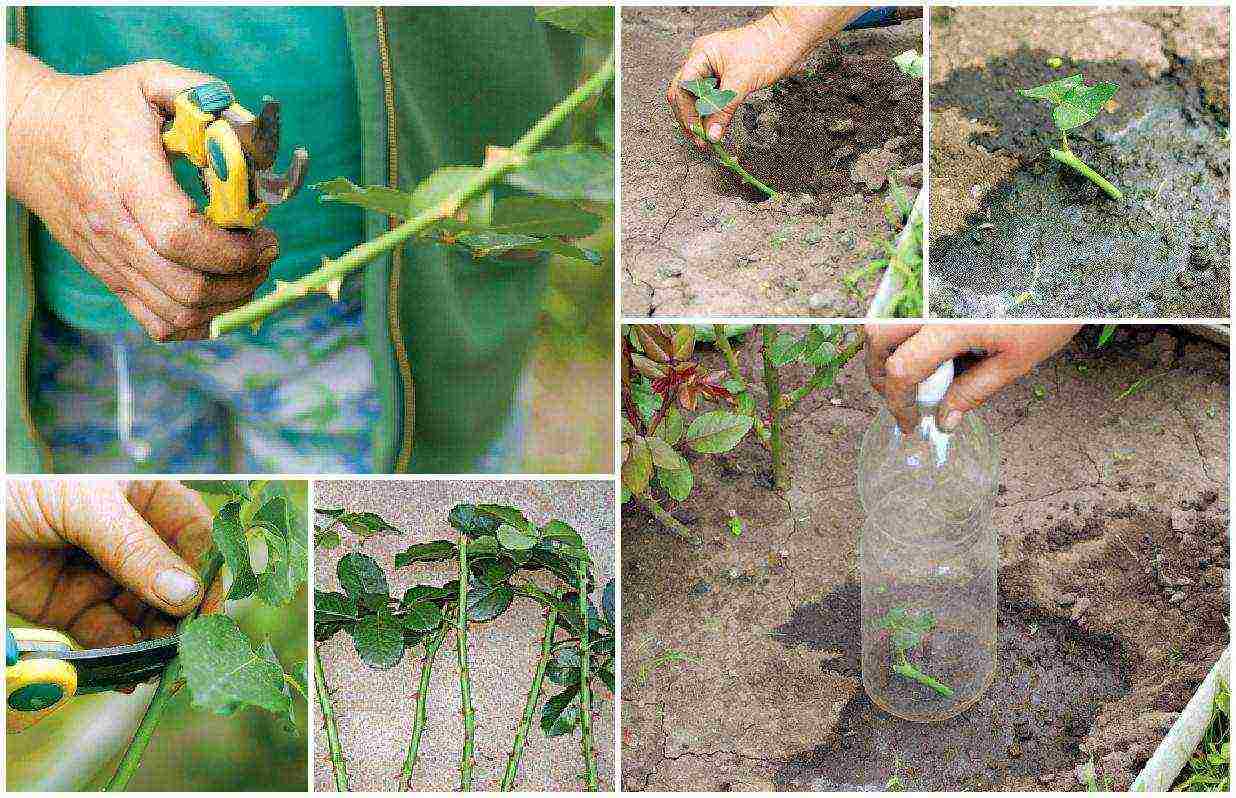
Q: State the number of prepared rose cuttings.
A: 5